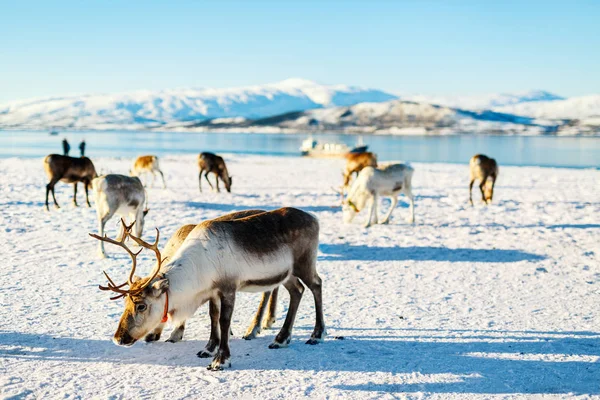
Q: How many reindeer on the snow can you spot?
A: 9